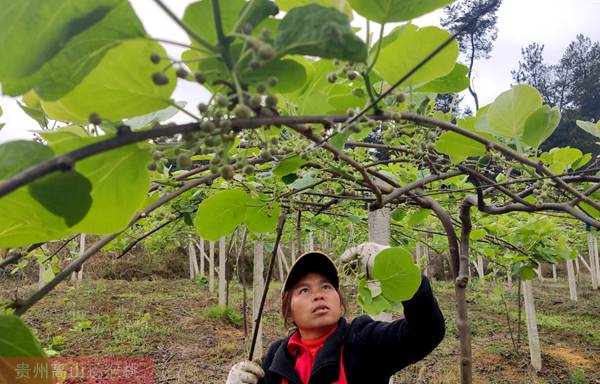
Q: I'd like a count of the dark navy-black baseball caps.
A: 1